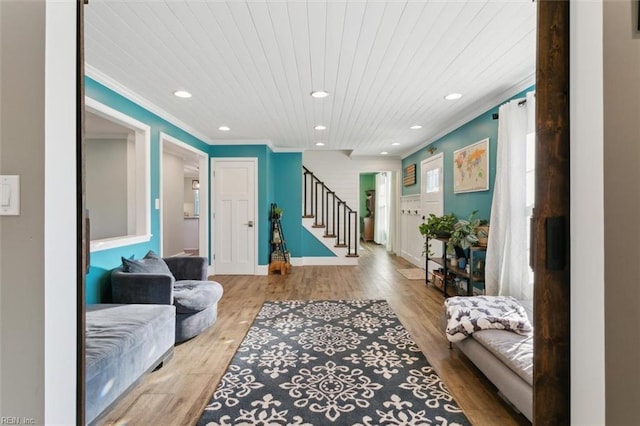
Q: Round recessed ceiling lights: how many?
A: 9